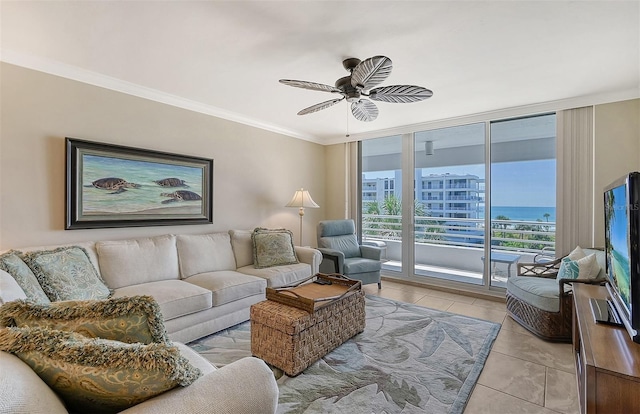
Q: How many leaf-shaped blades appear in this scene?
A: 5